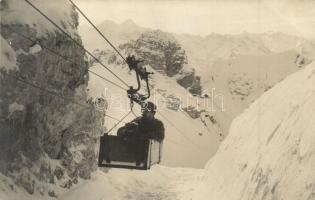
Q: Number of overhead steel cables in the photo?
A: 4